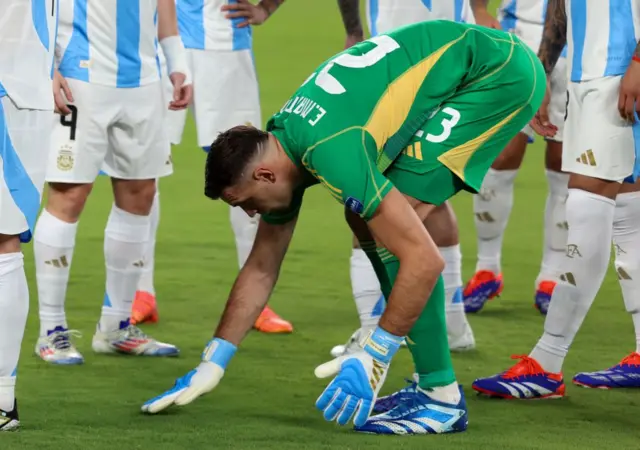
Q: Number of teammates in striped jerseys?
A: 6